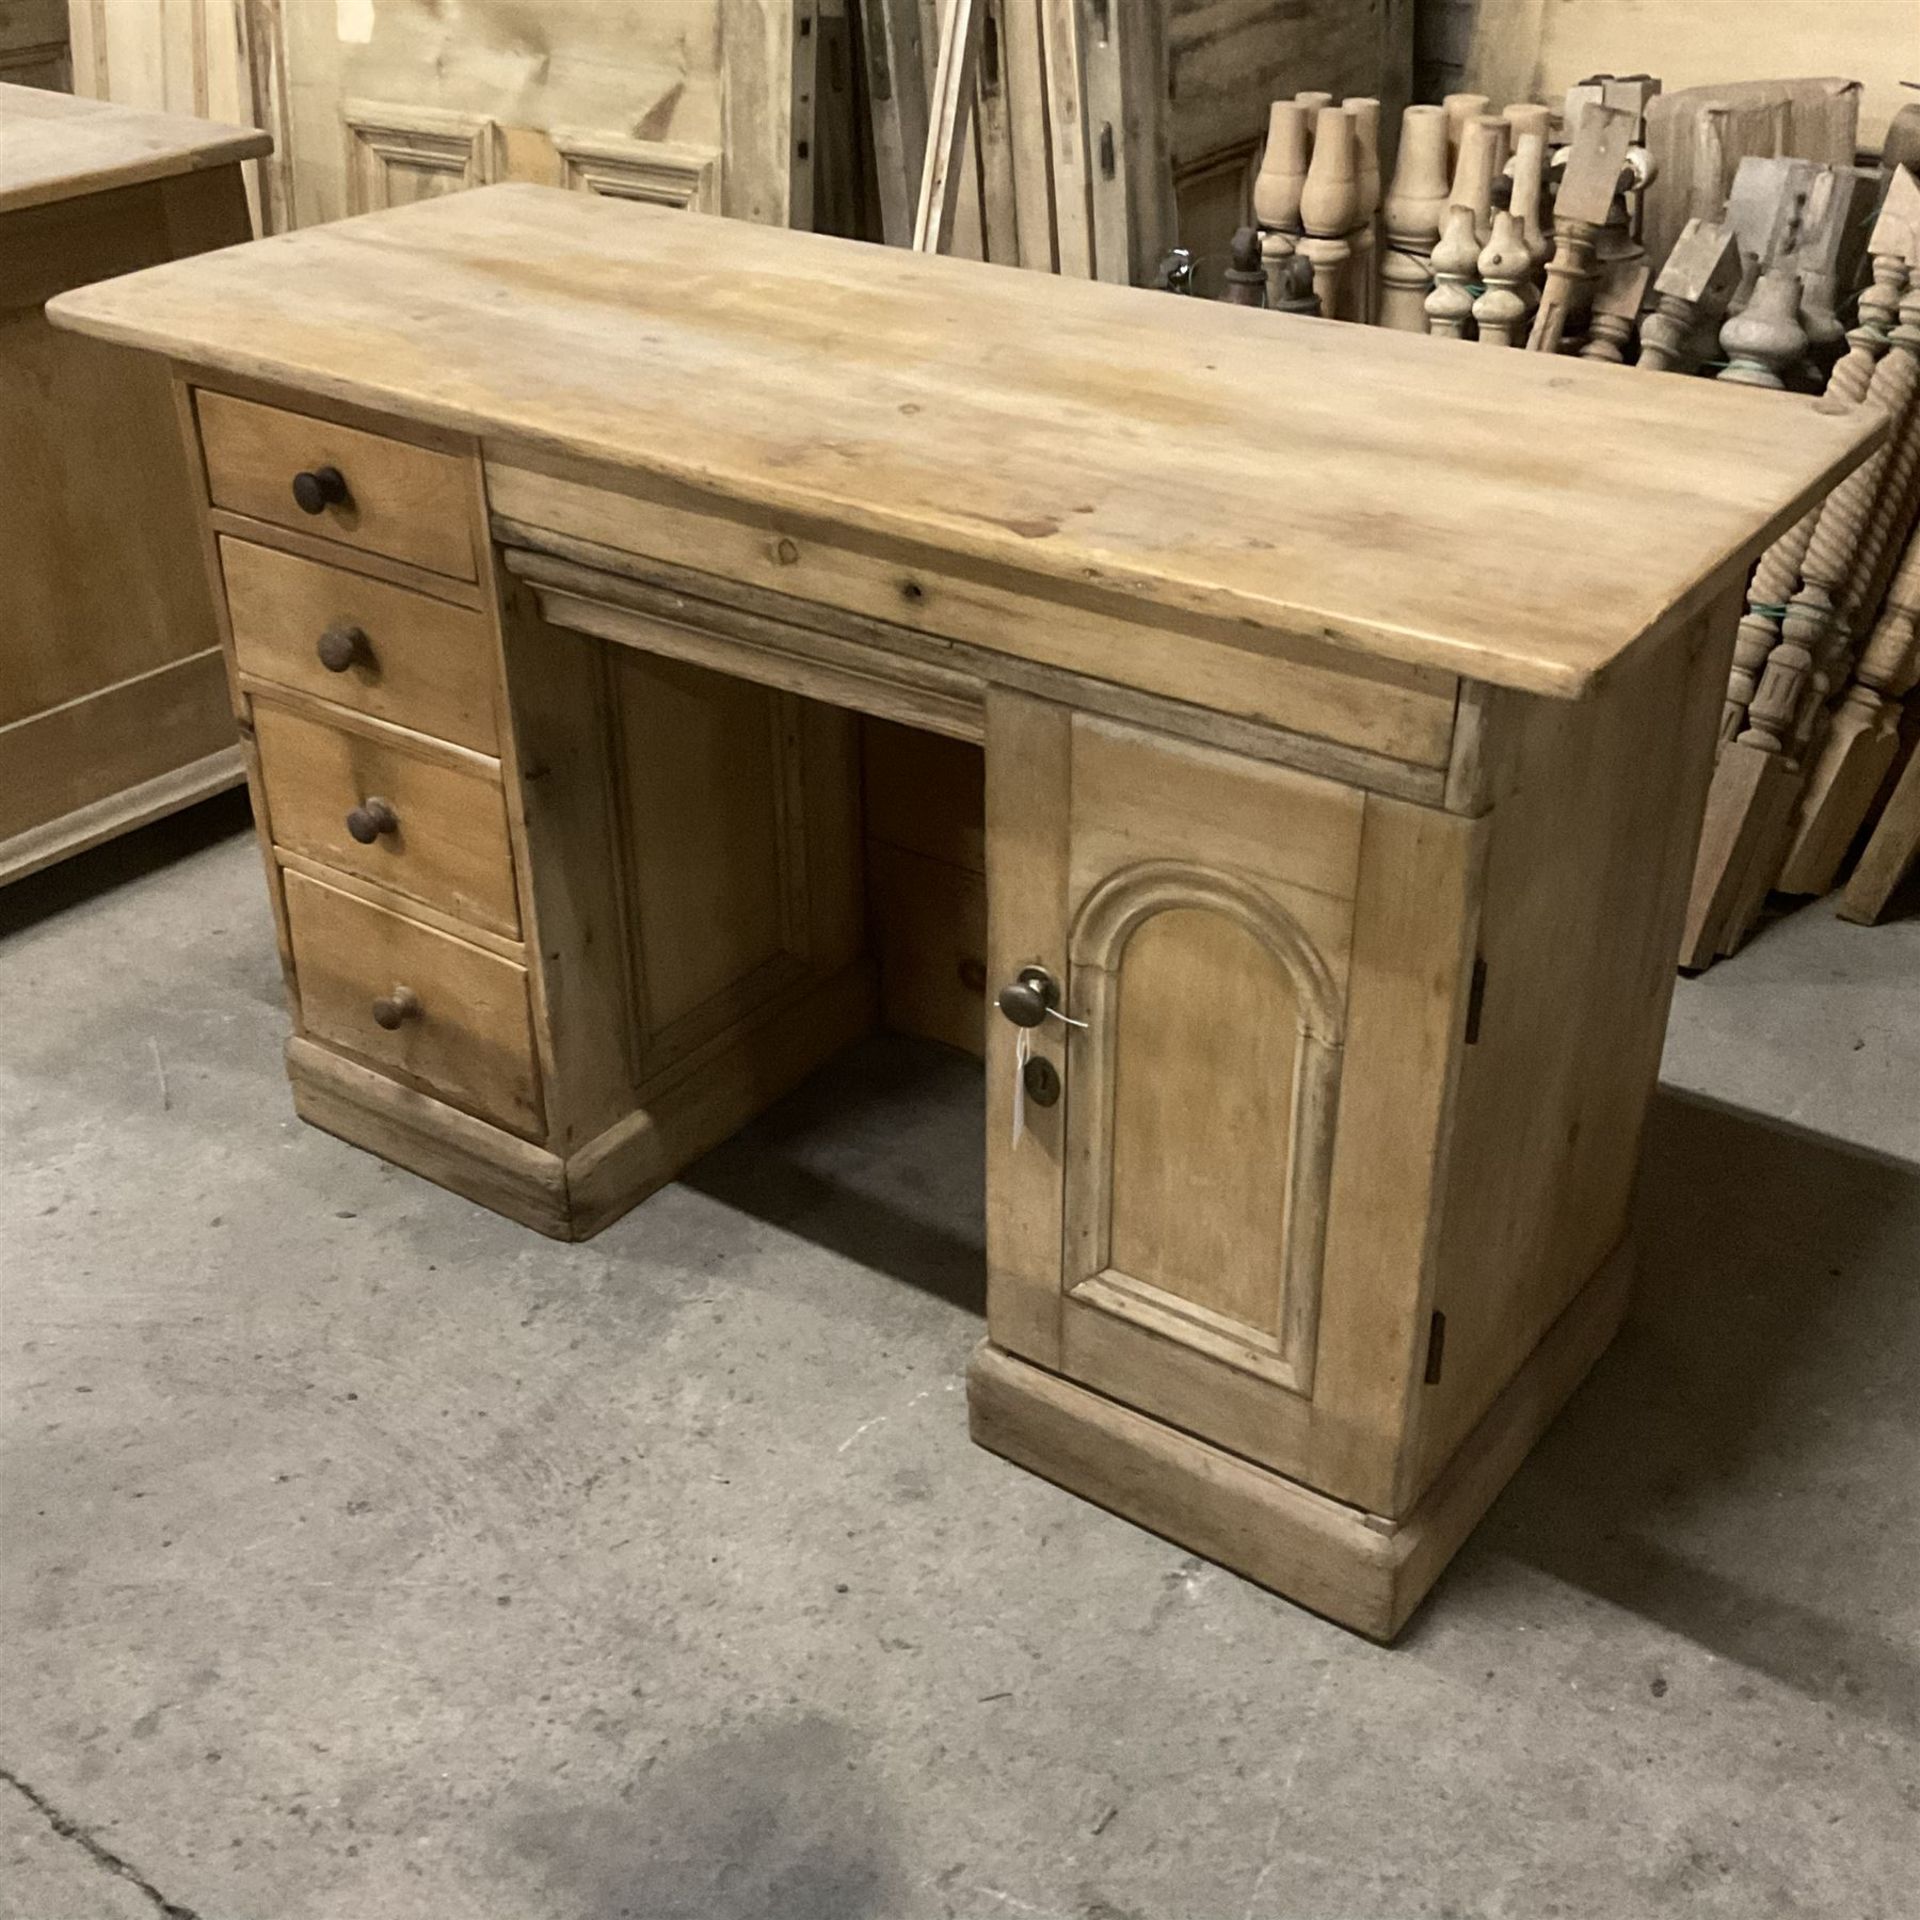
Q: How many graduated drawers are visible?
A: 4